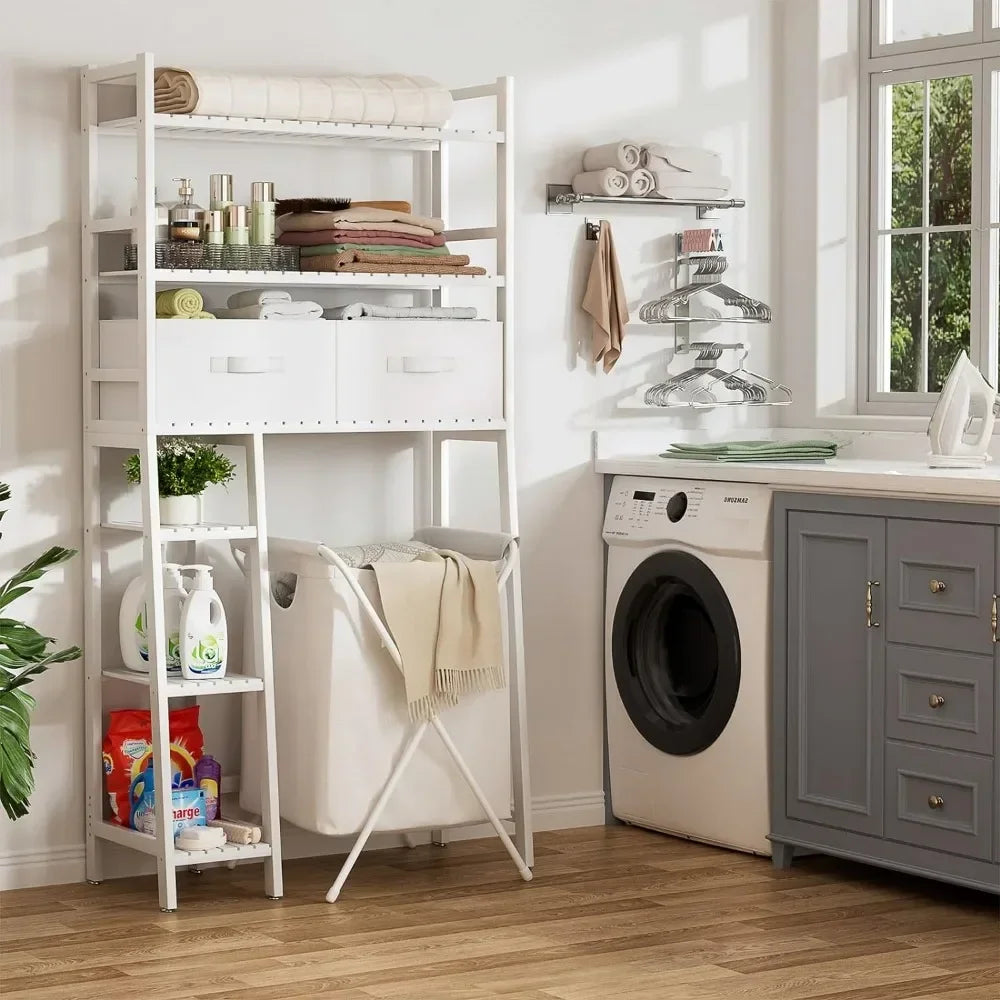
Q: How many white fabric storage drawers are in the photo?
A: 2